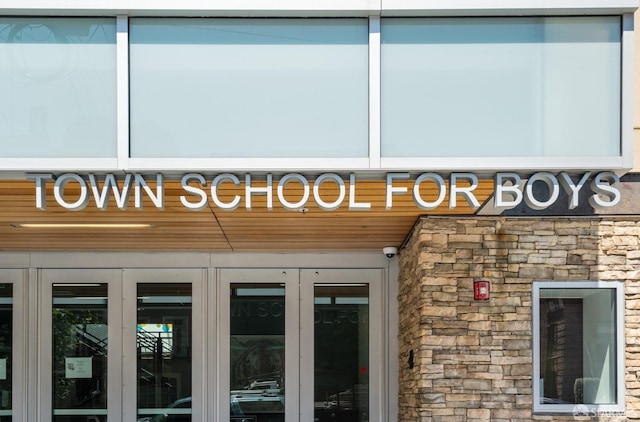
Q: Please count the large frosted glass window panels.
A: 3